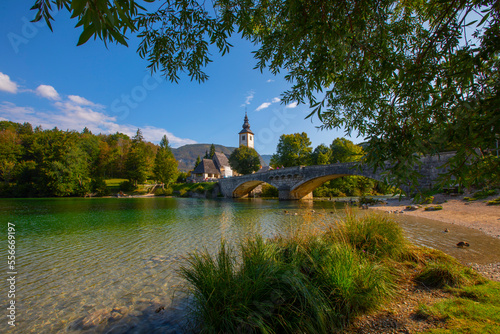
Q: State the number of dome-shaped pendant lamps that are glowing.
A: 0